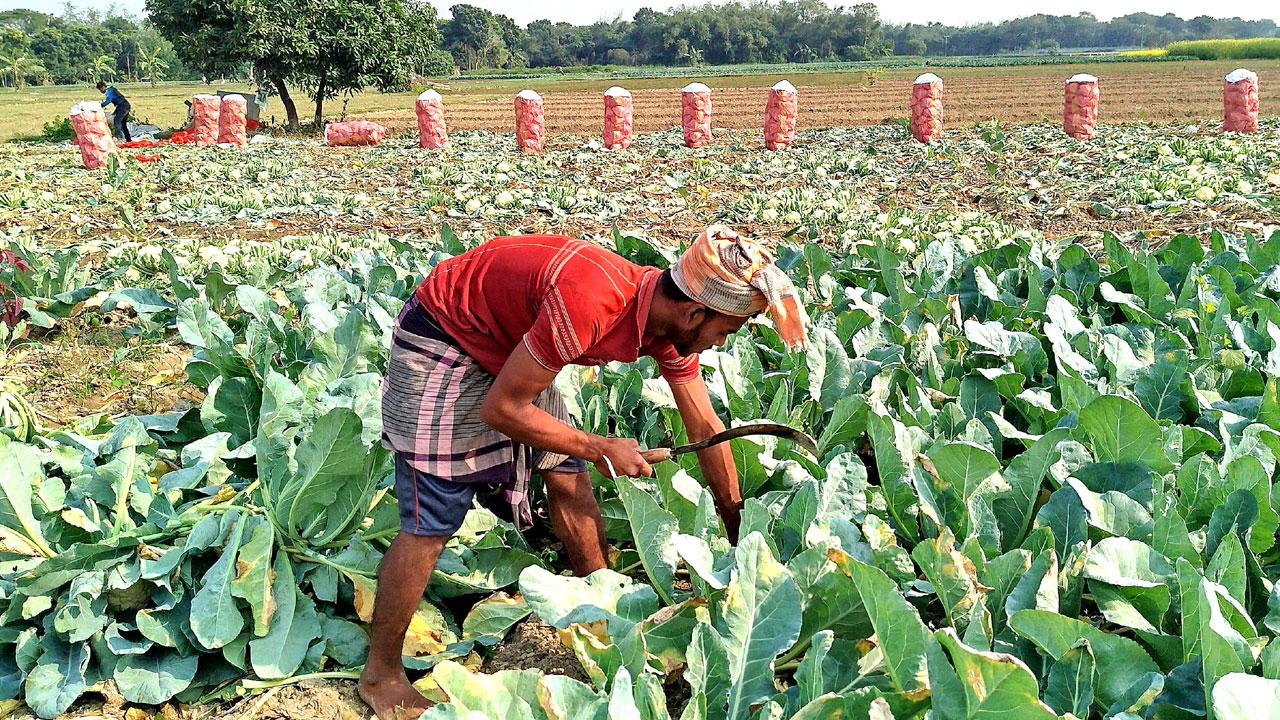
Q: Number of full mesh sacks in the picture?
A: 12